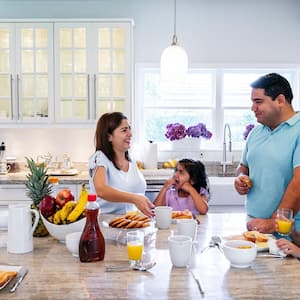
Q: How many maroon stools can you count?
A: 0